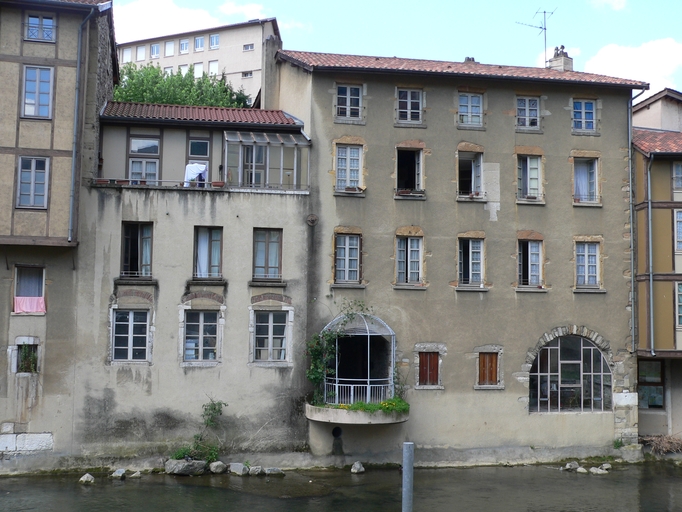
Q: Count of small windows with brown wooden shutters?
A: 2